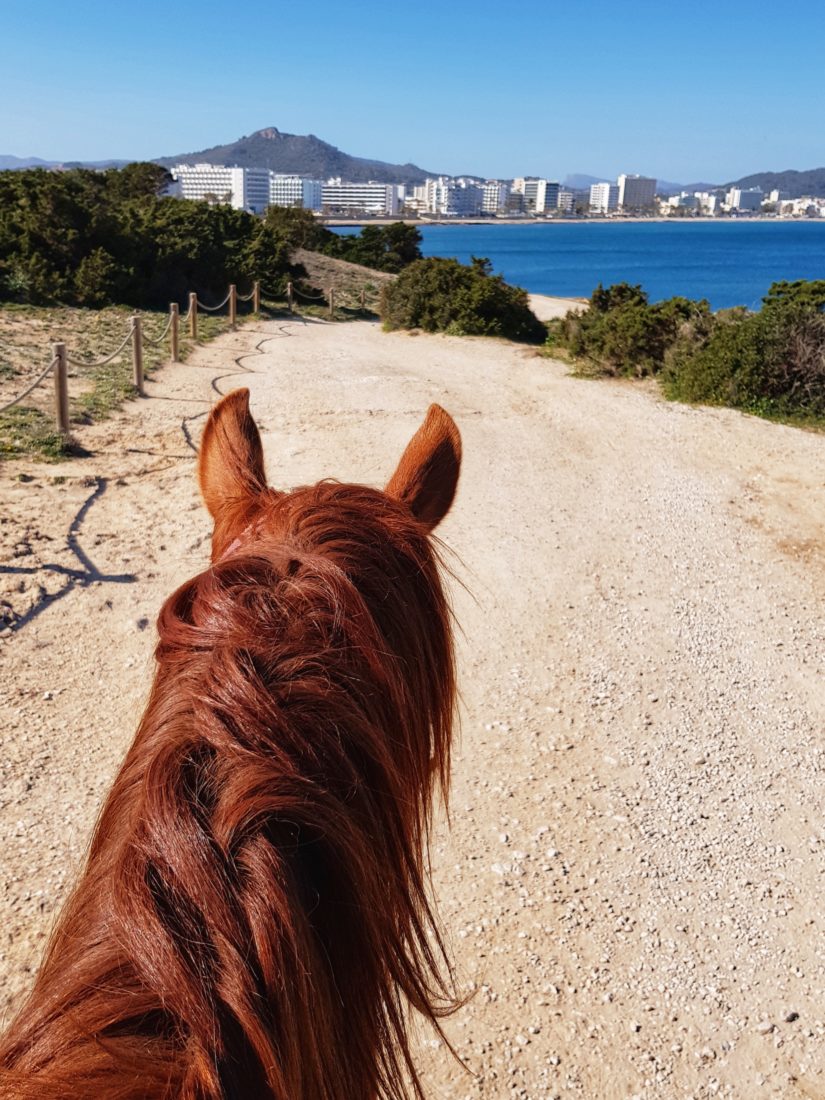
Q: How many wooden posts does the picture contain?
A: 9